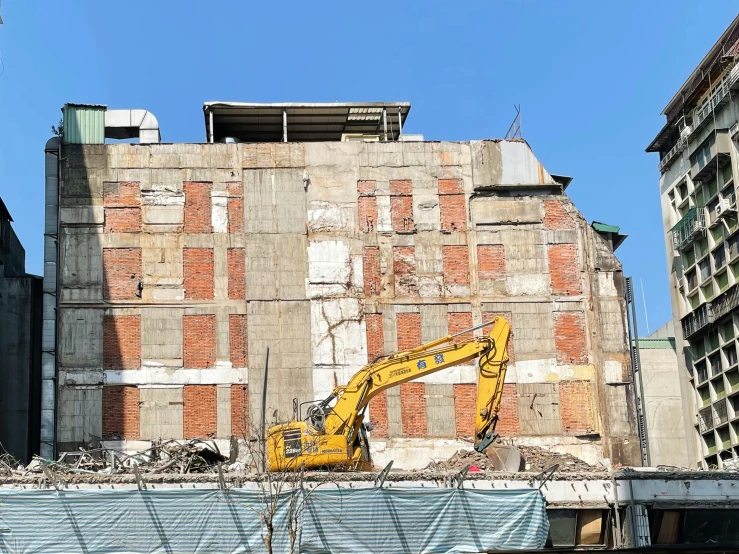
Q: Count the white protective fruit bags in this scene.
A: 0